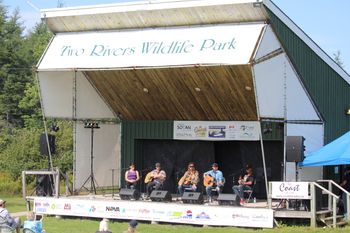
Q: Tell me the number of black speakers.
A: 6